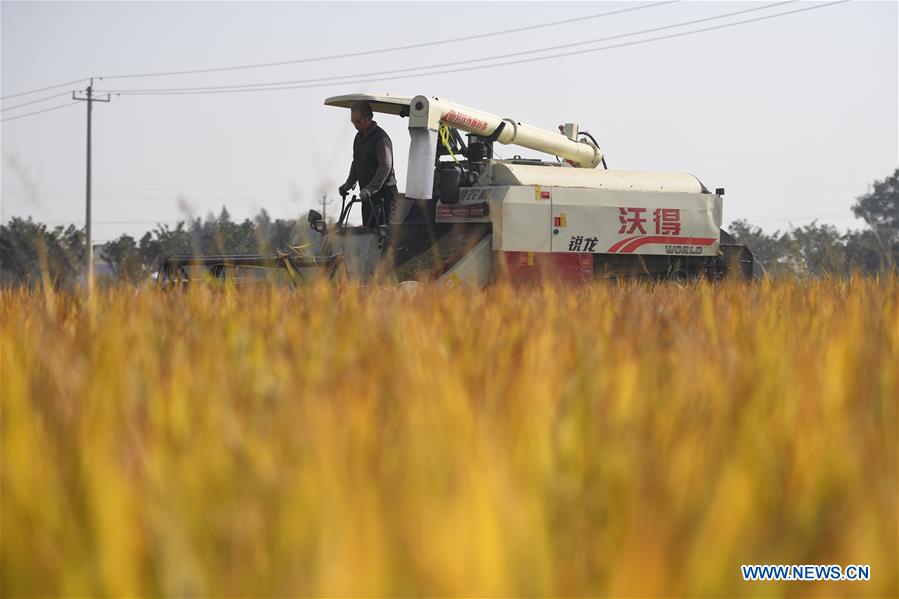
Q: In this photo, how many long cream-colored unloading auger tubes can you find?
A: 1